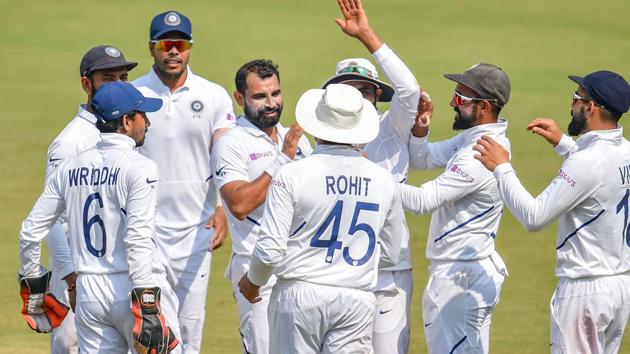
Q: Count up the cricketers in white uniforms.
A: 8